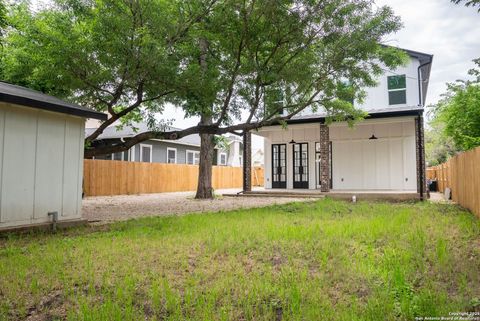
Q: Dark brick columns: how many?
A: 3